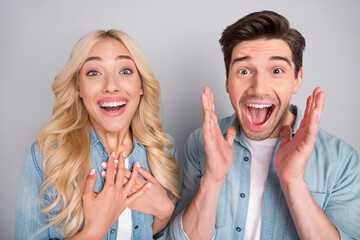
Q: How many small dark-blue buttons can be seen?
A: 3